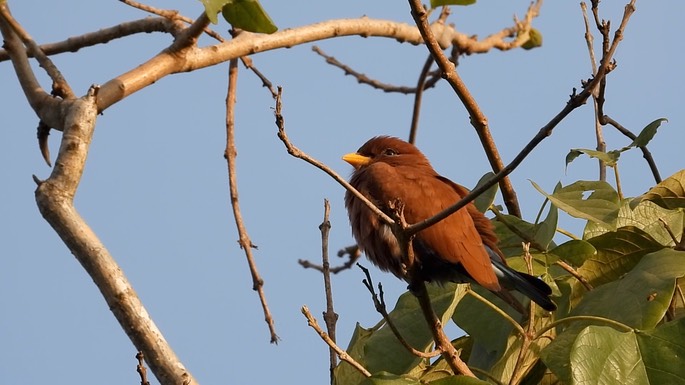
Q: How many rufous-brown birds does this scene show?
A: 1